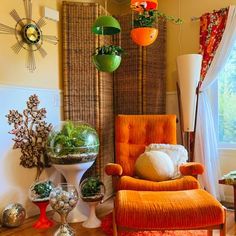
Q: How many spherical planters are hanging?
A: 2